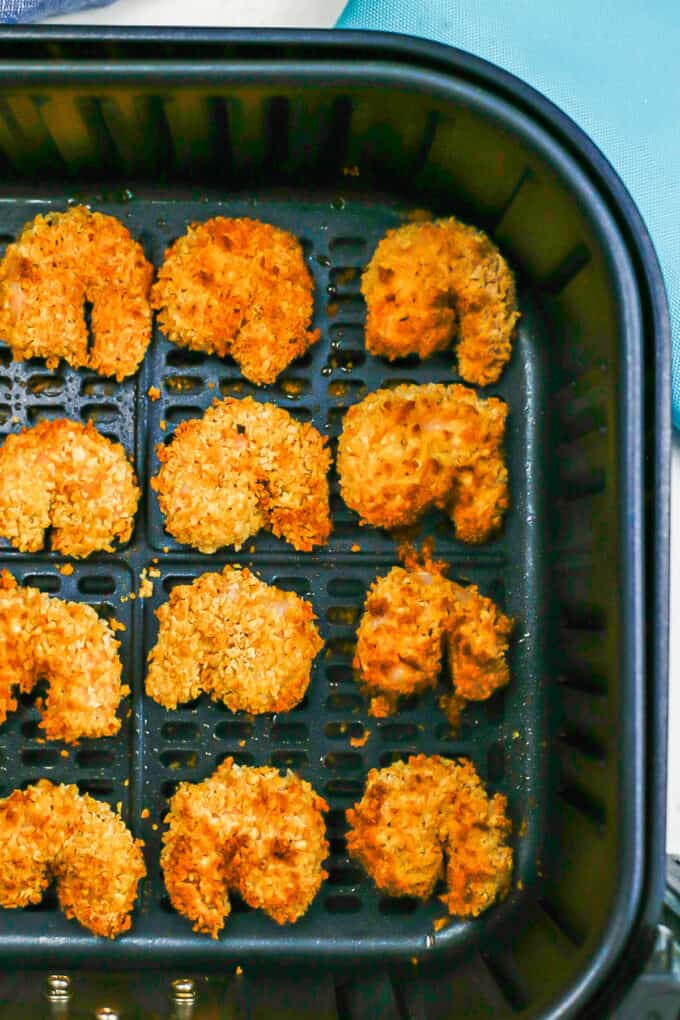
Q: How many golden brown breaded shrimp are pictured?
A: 12